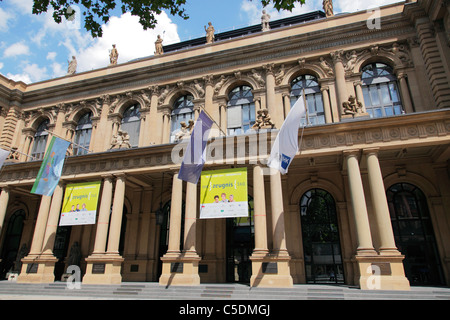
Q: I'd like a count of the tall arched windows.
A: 7